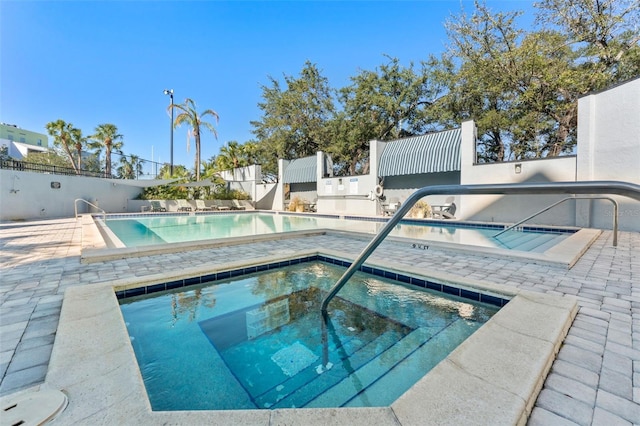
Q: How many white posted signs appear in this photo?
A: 3